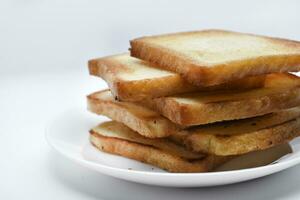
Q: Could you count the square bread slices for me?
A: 6